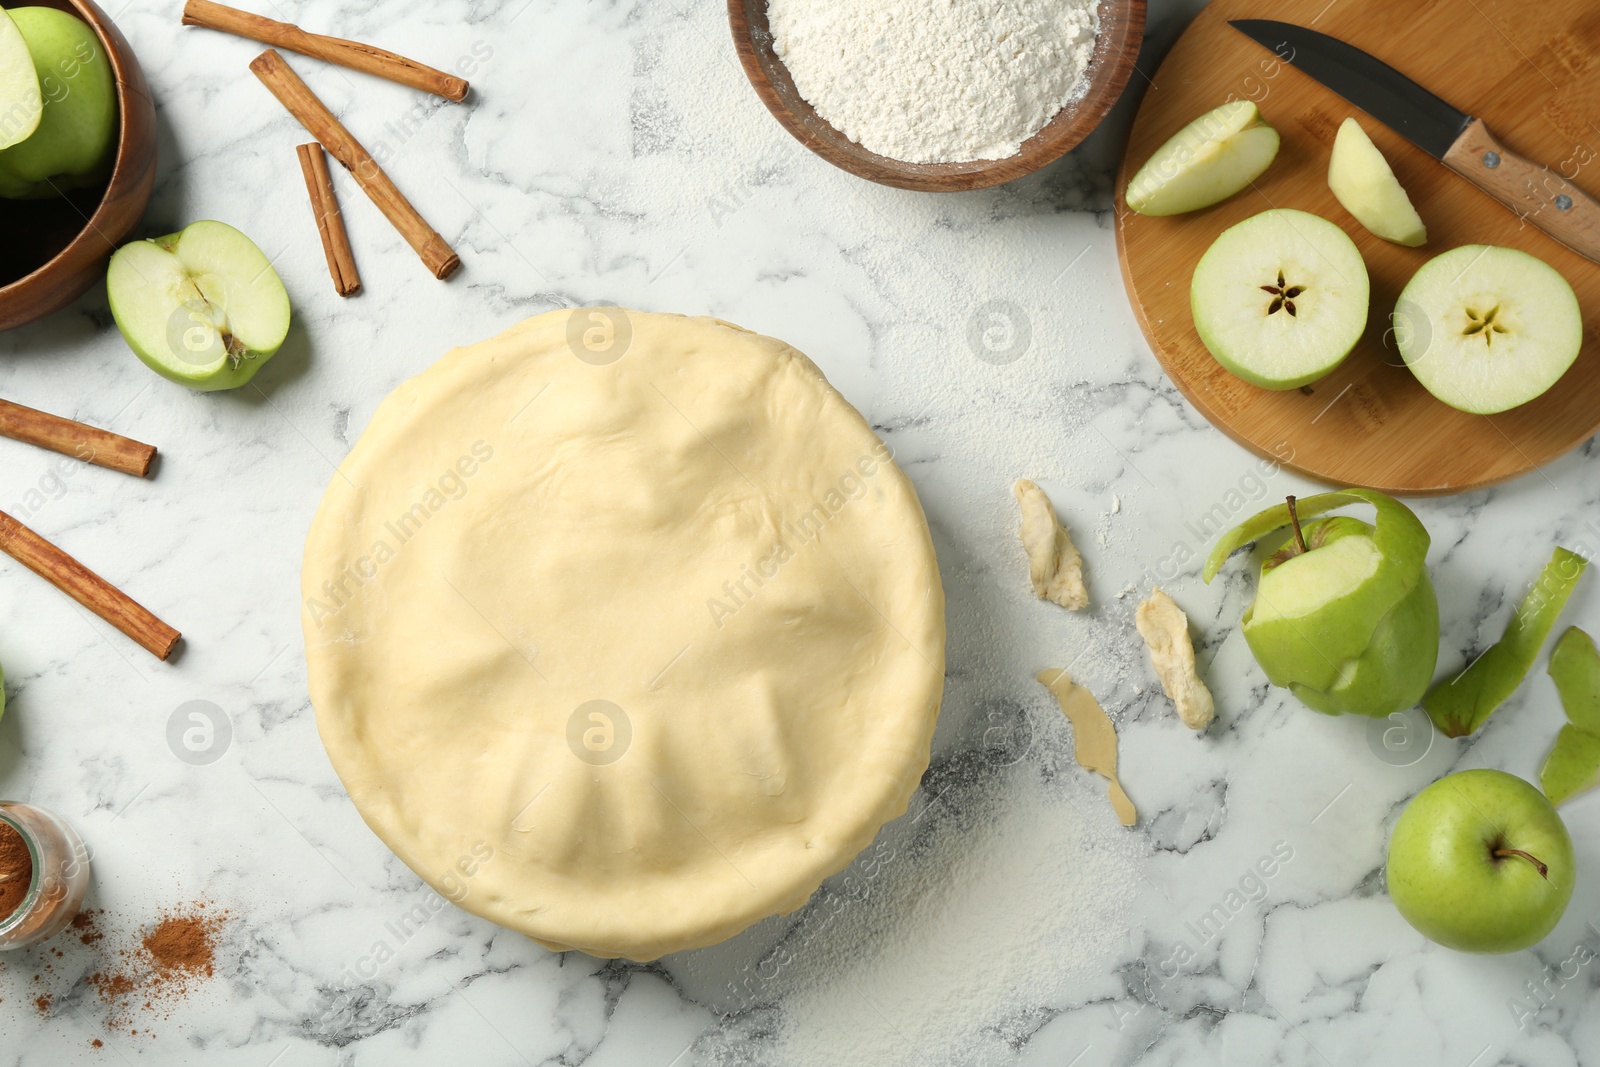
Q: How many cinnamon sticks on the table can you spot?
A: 5